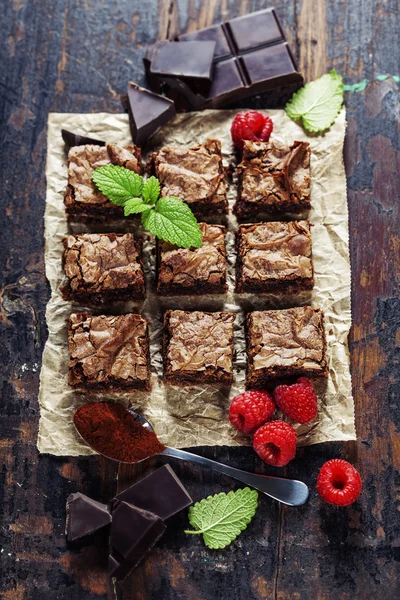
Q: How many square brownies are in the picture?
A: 9